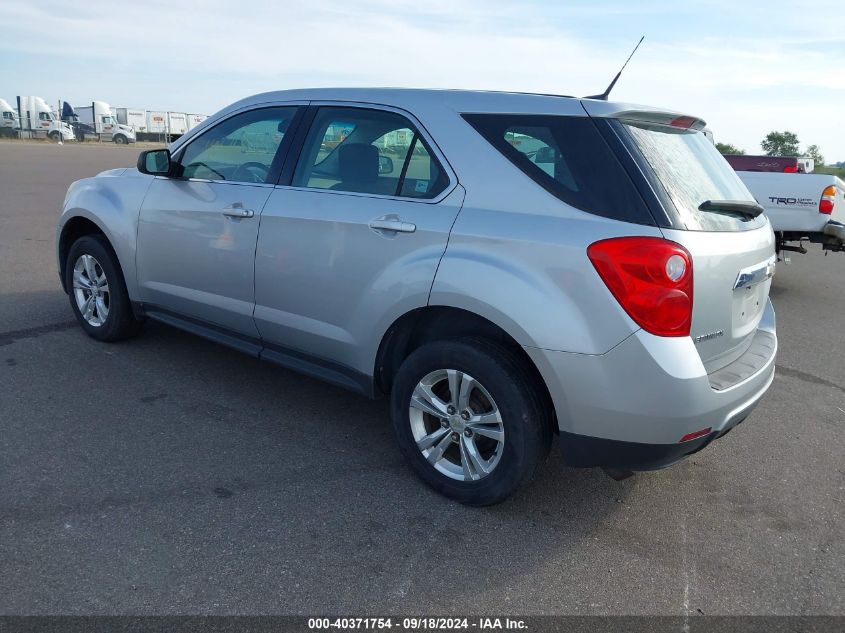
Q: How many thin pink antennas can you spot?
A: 0